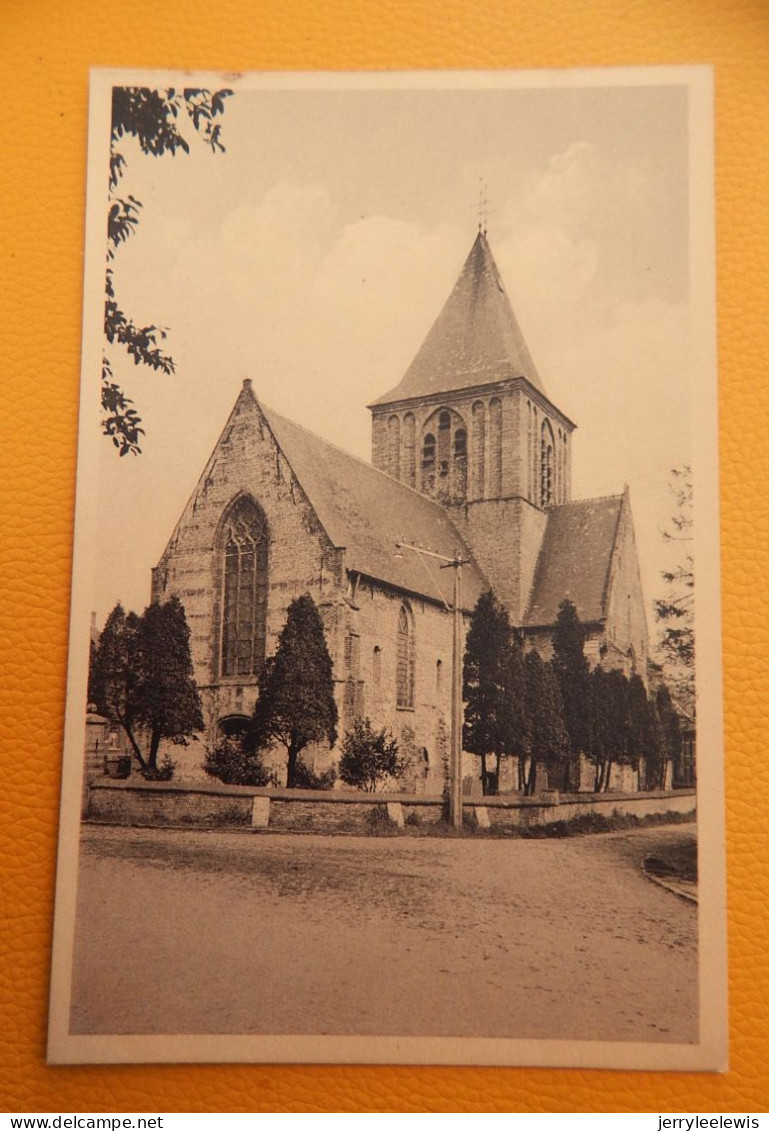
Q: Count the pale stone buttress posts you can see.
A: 3